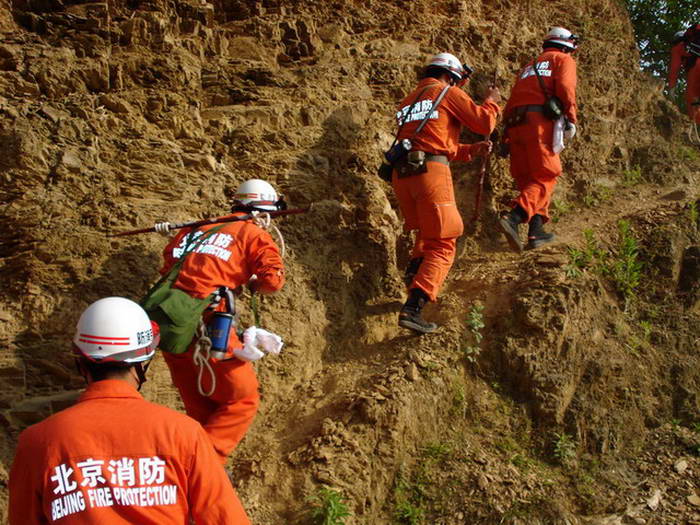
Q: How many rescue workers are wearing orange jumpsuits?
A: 5